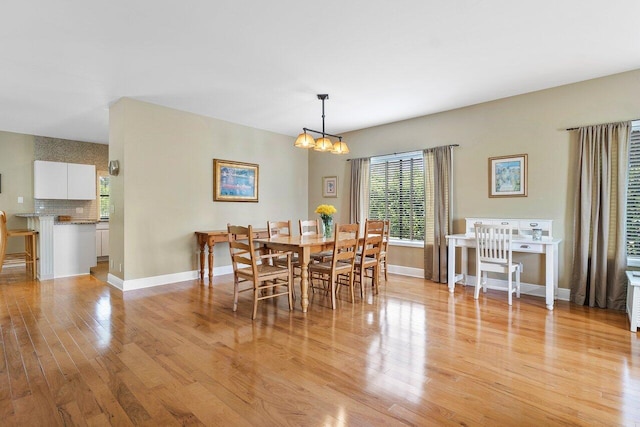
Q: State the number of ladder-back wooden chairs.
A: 6